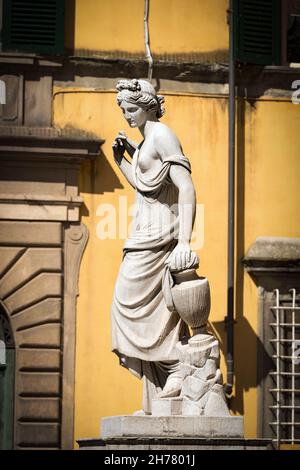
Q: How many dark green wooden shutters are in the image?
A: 2